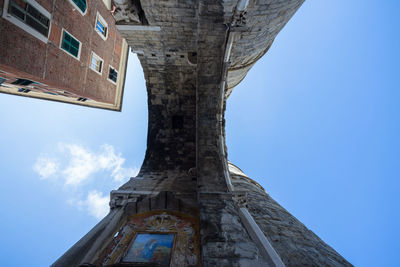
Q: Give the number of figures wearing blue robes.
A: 1